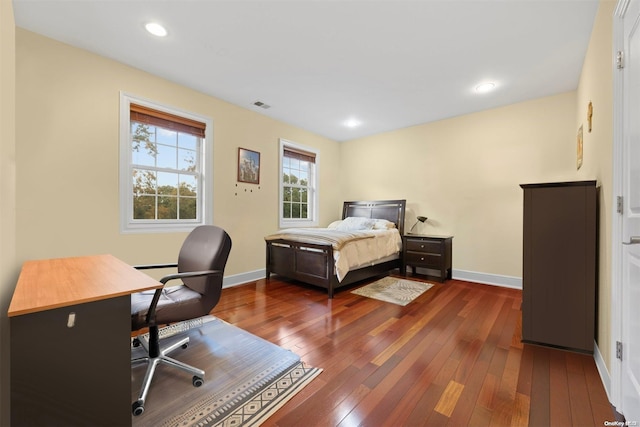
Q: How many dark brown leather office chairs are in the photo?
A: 1